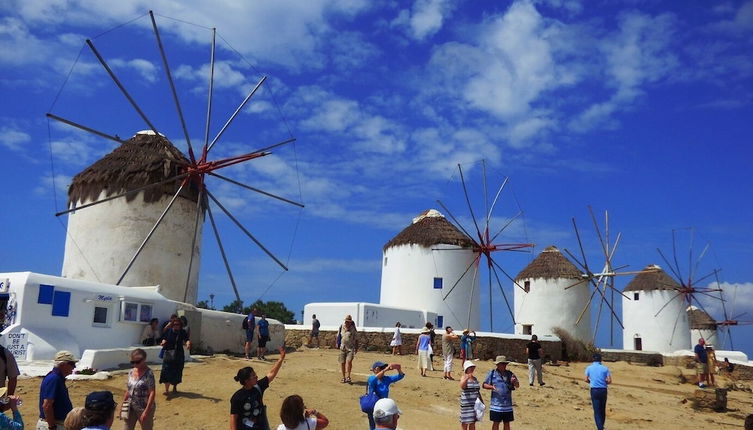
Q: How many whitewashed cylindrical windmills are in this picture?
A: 5